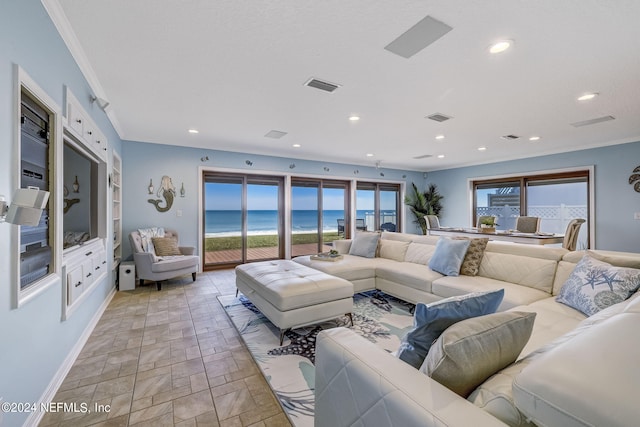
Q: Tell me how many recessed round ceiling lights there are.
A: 10